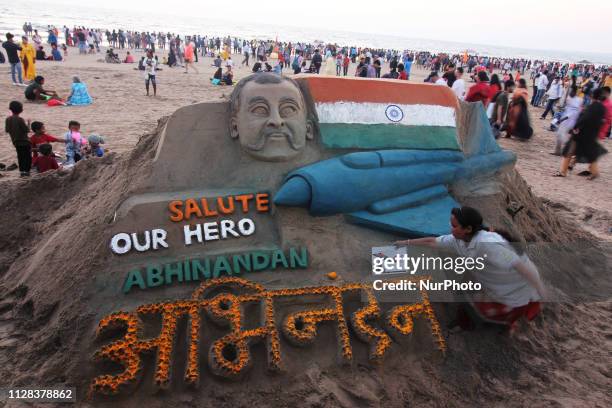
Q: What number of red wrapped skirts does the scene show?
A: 1